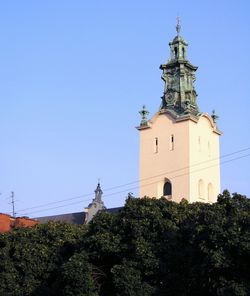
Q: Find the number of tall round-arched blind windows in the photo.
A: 2